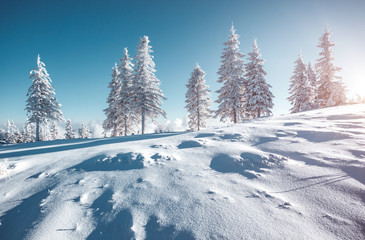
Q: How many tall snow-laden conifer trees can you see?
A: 10